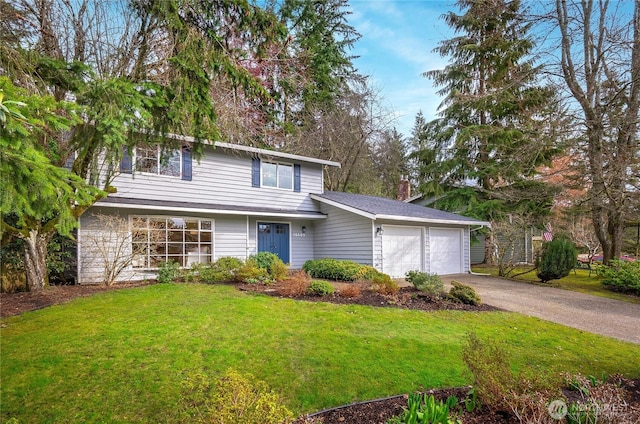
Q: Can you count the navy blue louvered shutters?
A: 4